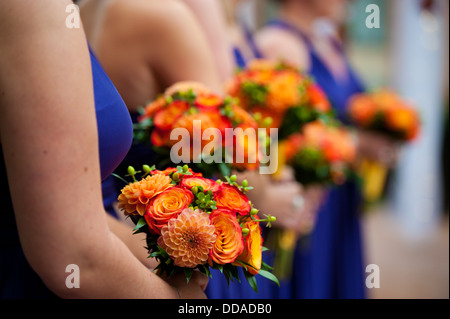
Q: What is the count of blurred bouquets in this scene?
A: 4